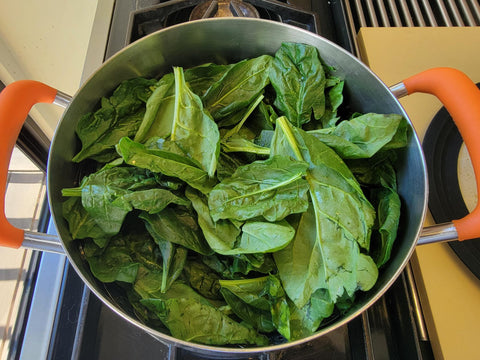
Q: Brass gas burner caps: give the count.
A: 1